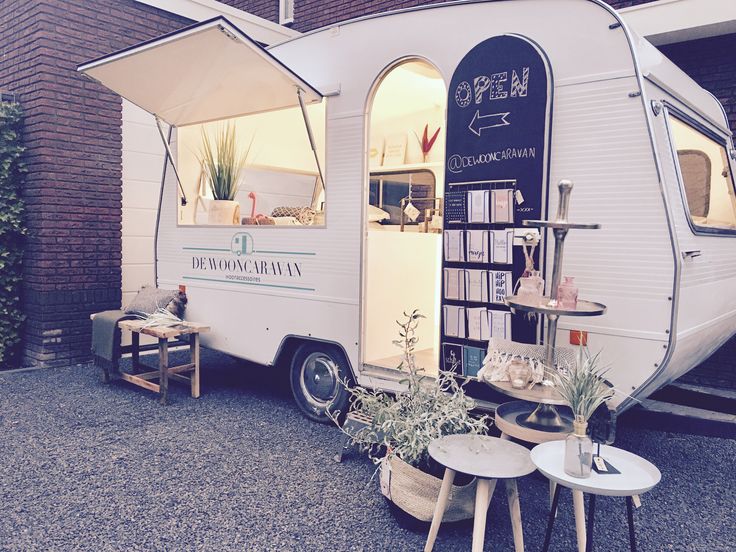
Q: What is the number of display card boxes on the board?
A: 14